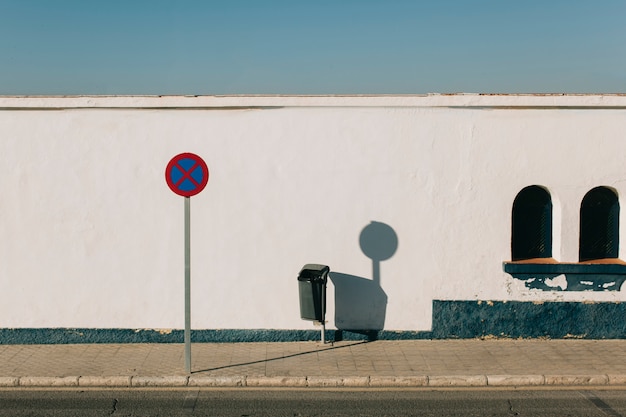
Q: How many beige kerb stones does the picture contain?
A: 12